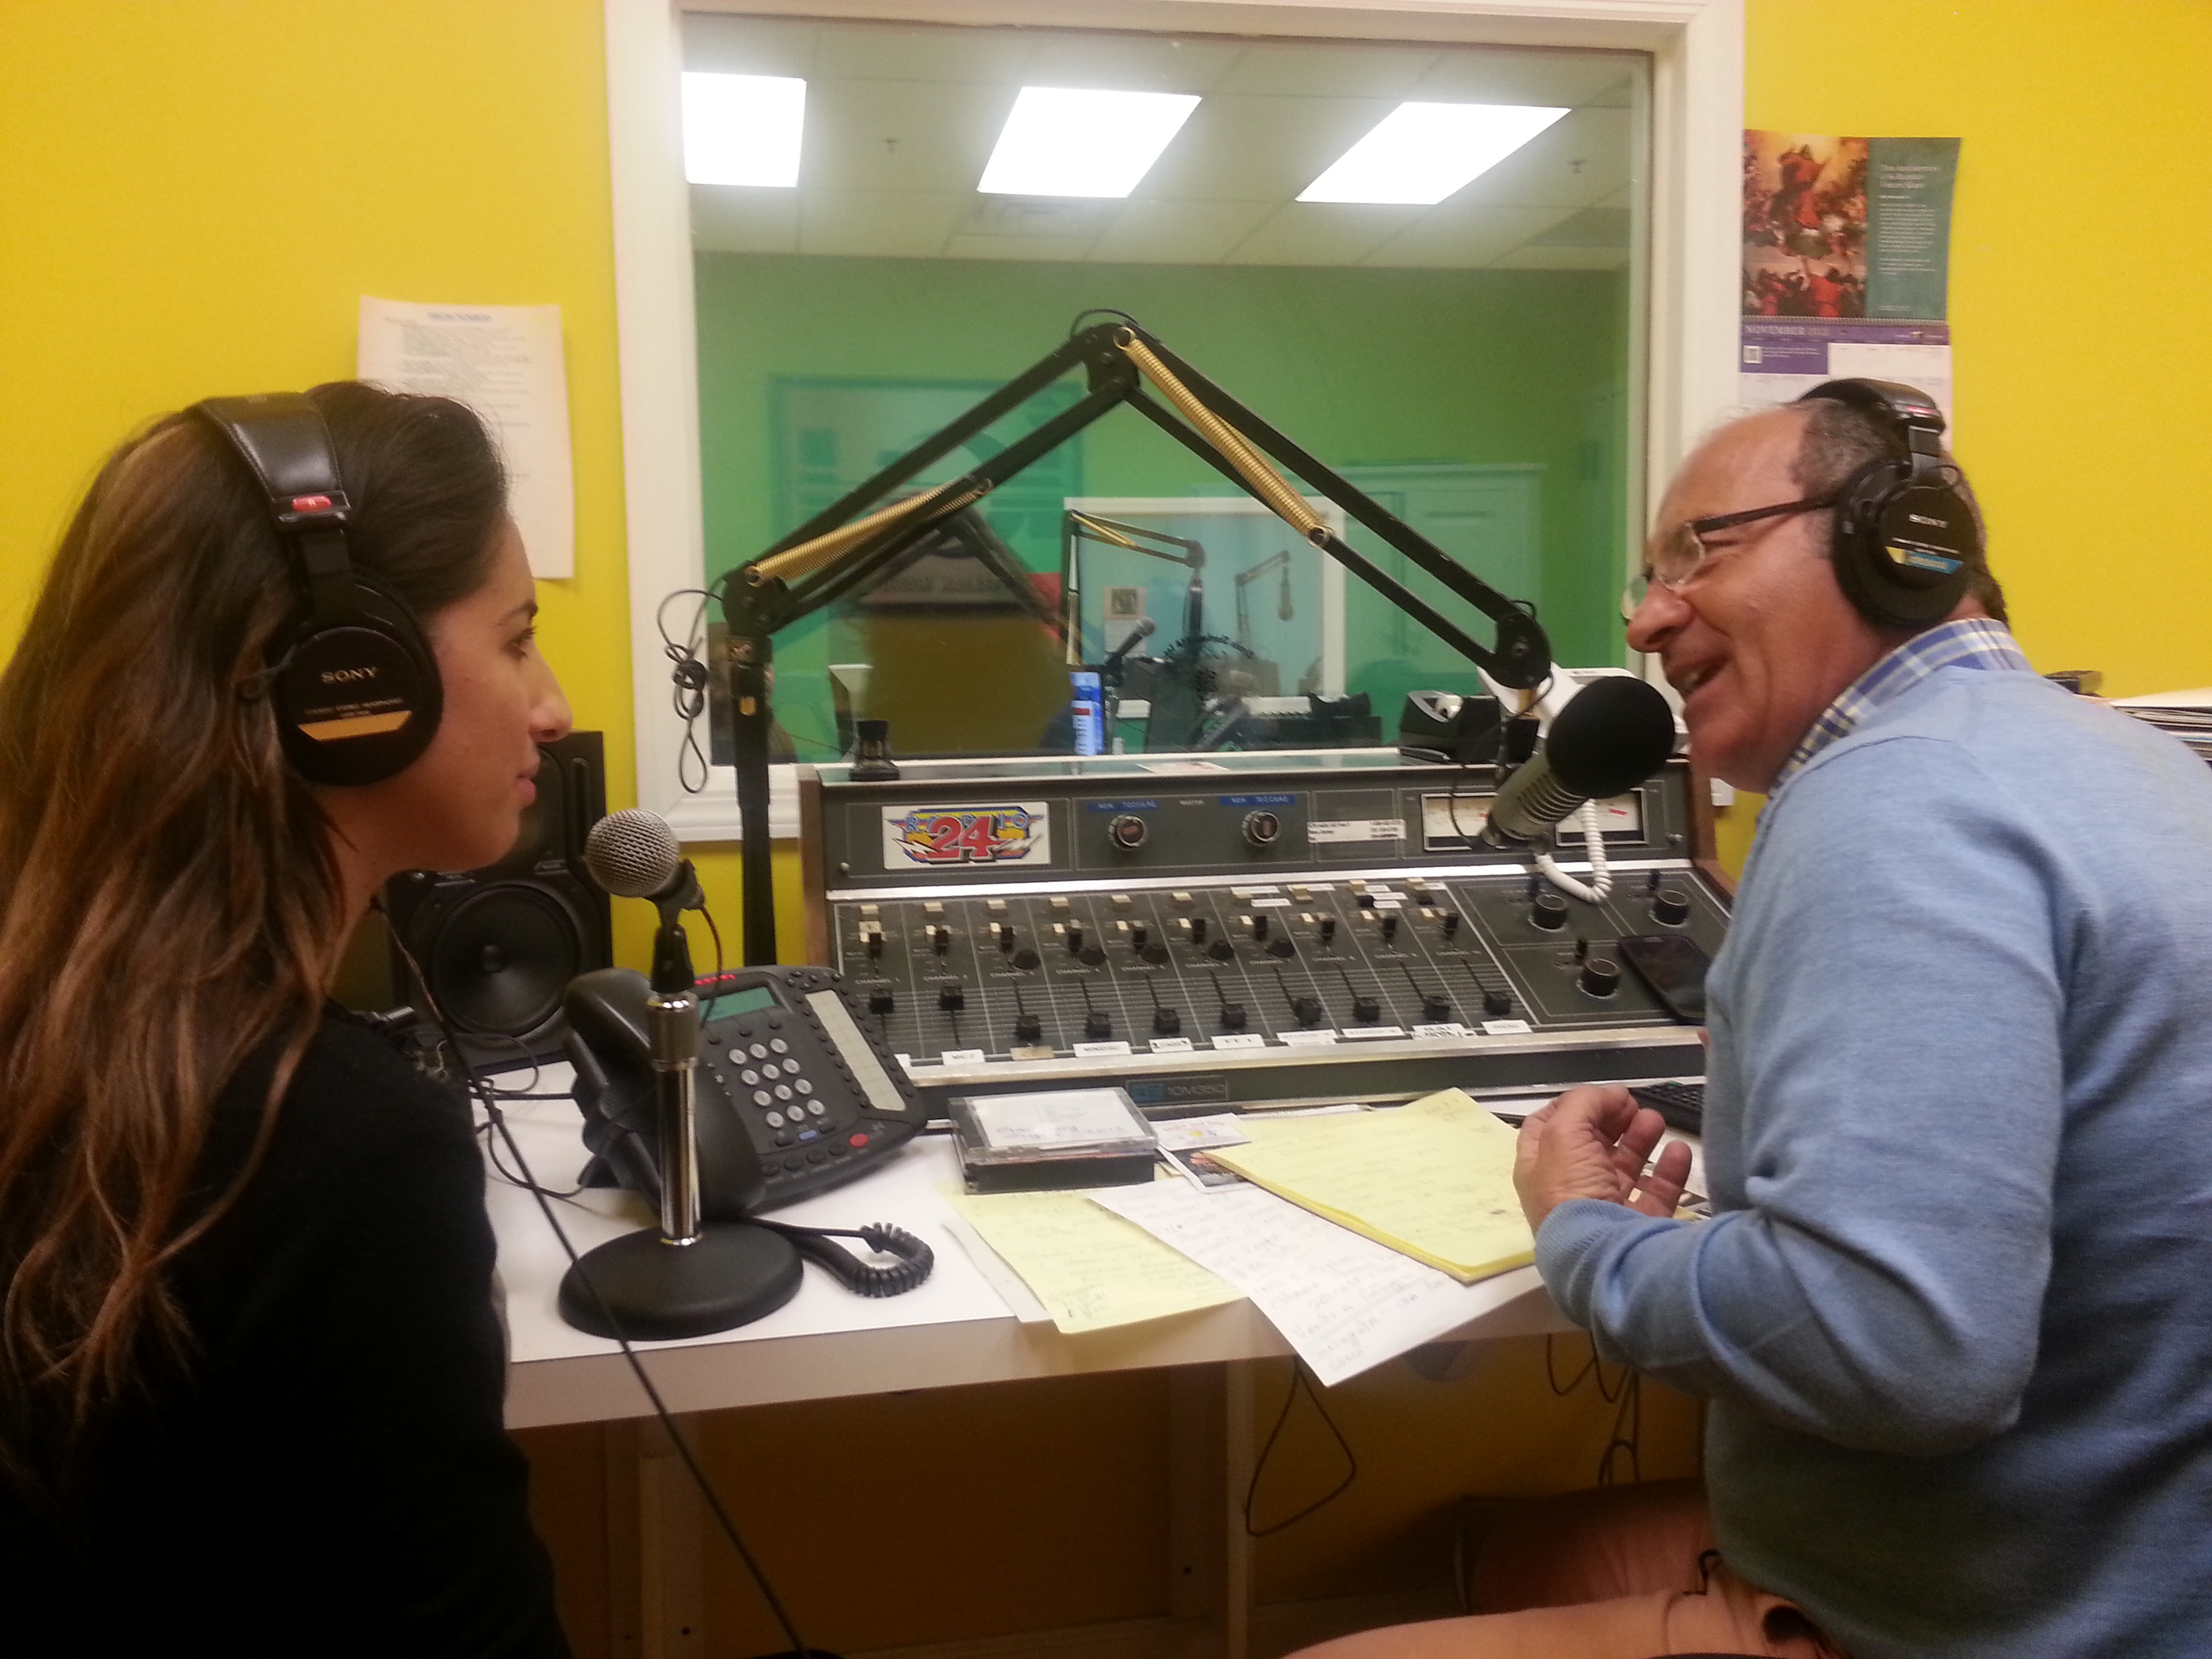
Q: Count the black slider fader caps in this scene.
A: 10